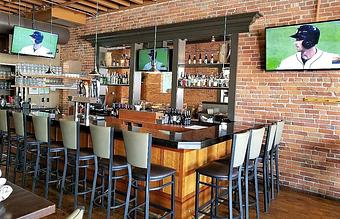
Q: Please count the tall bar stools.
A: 10